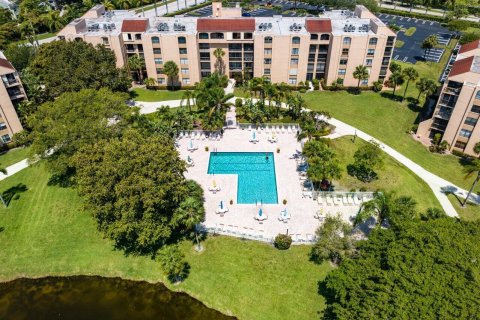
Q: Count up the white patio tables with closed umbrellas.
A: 9